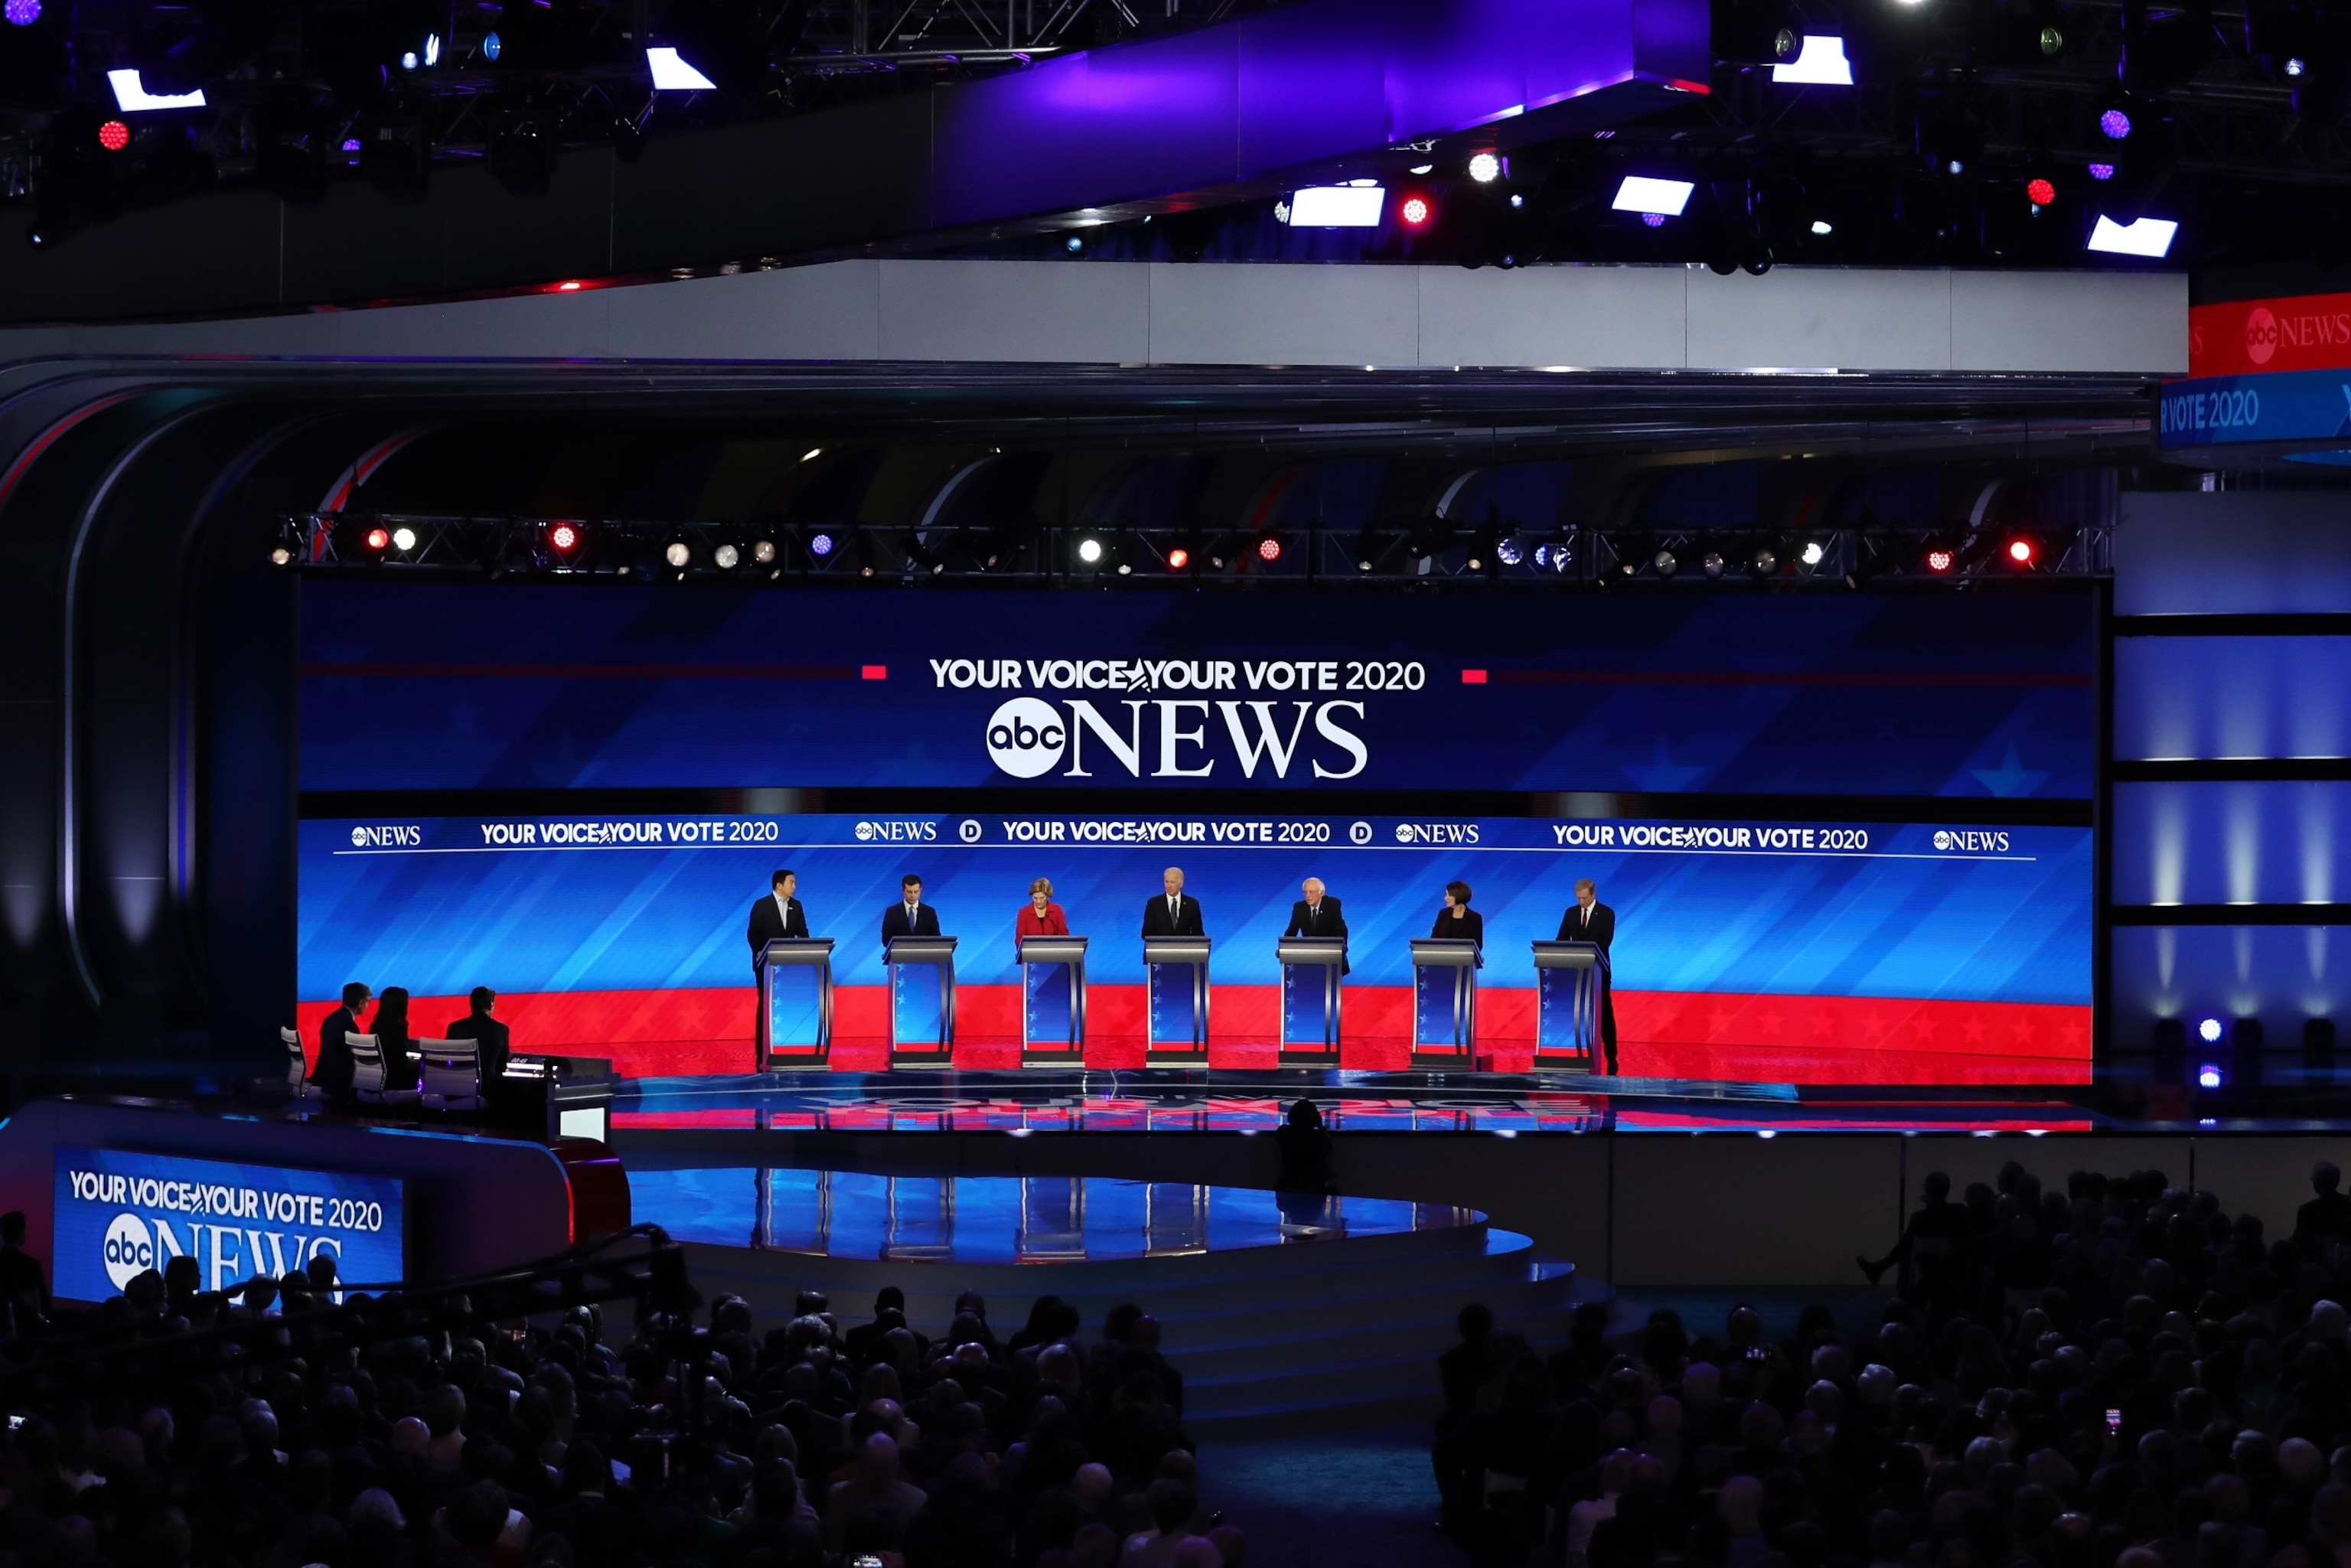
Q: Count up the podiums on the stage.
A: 7